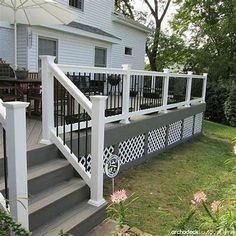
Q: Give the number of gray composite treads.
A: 3